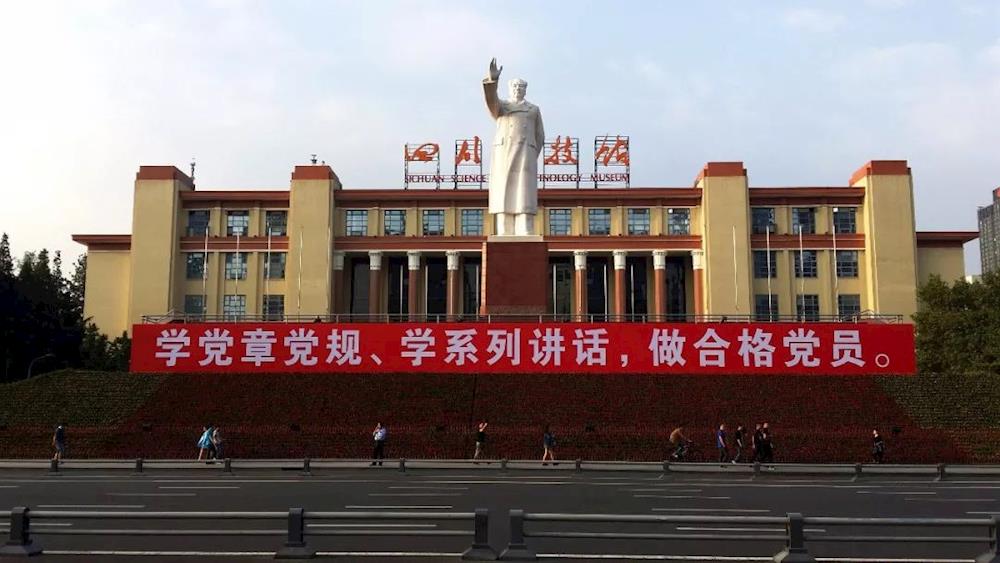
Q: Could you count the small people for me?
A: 12